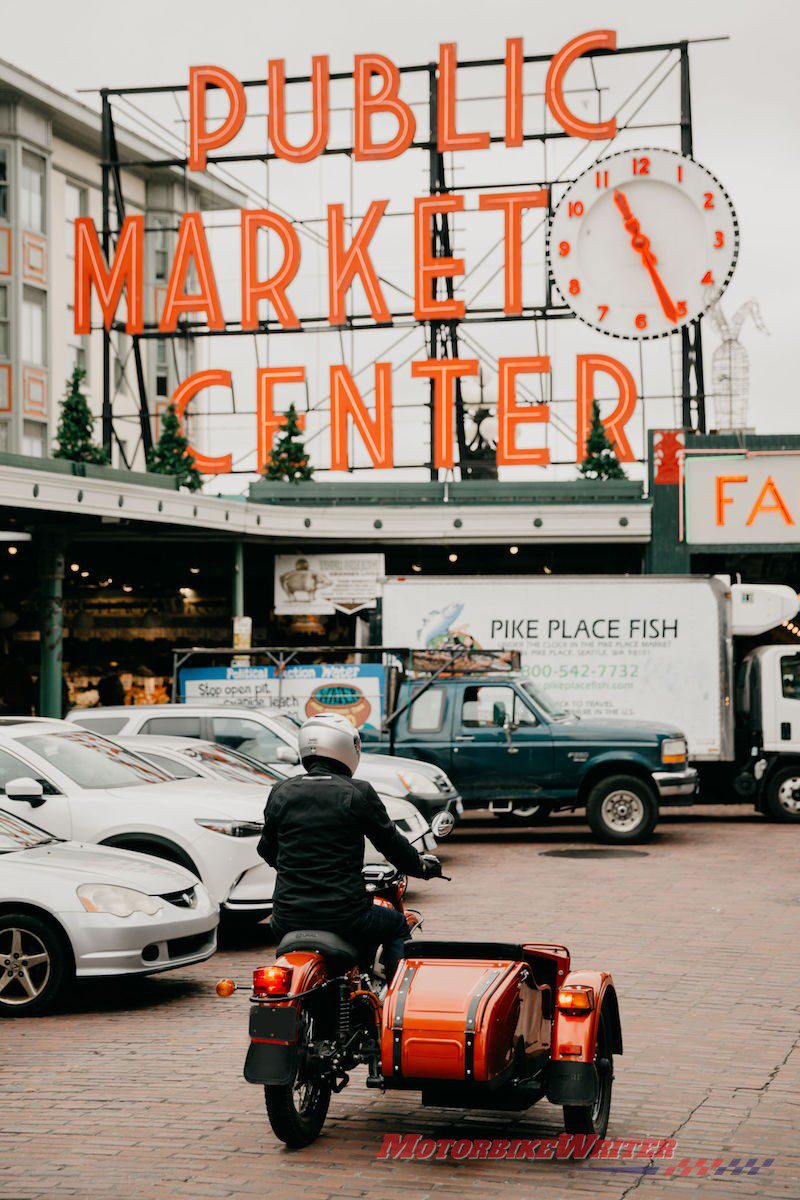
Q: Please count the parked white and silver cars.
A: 4